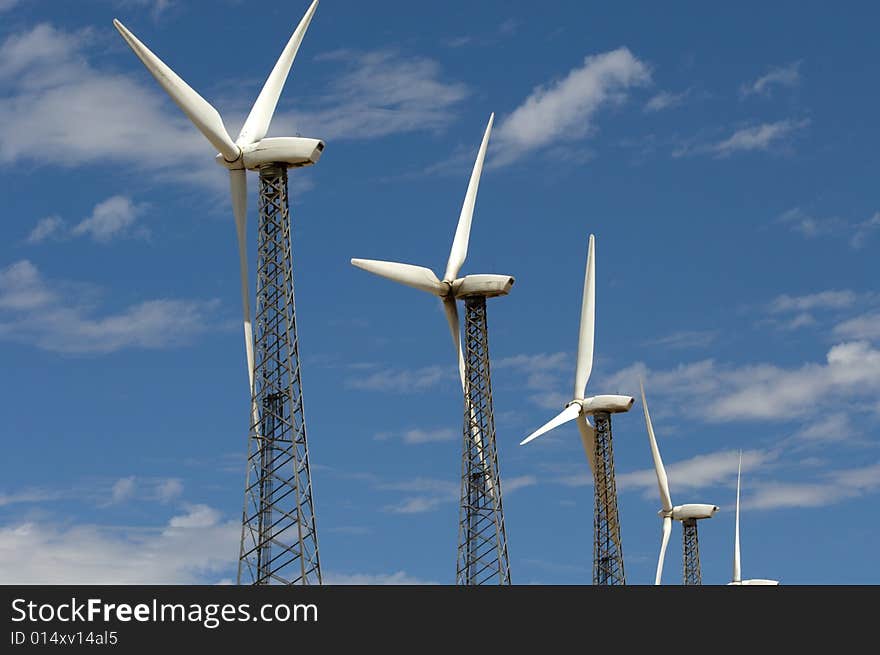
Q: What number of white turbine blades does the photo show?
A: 12